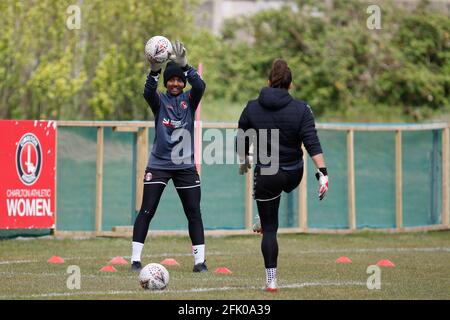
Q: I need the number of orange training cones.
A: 7